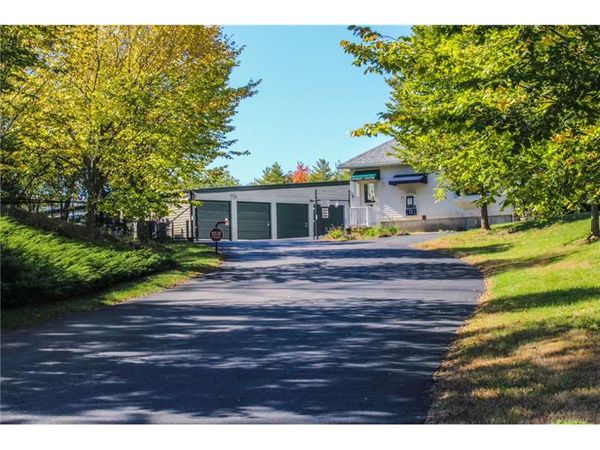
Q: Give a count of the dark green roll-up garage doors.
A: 4